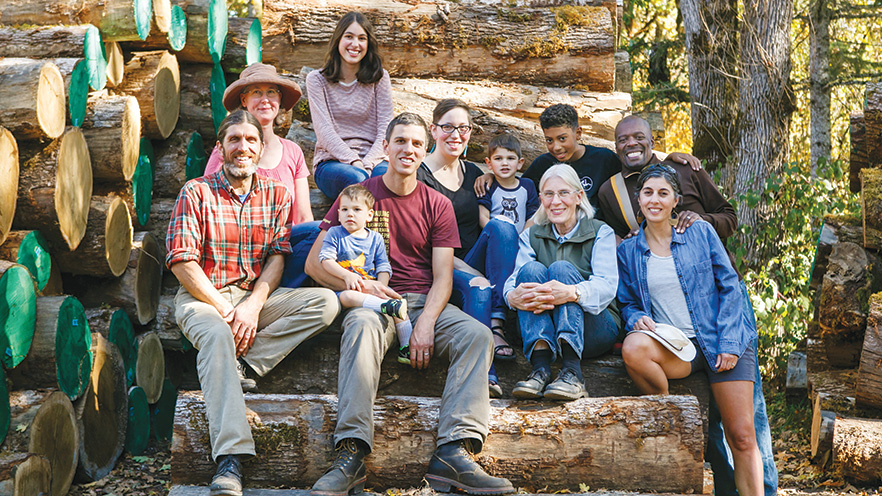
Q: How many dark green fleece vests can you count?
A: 1